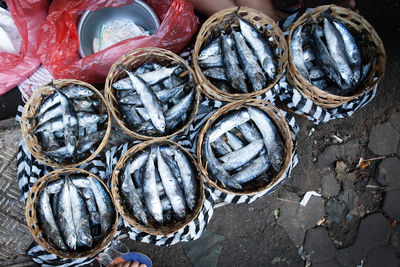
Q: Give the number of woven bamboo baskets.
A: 7